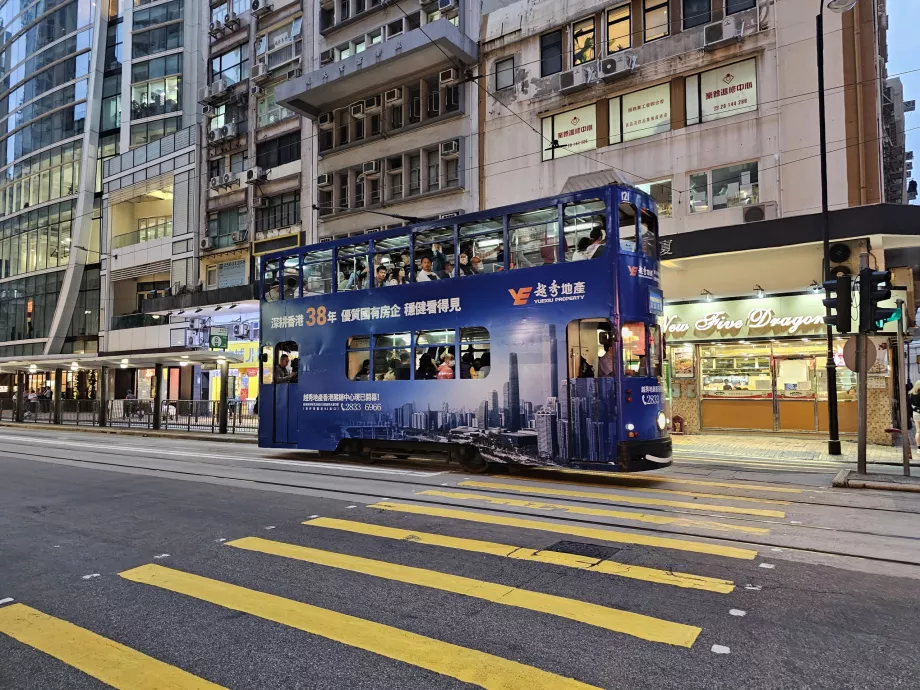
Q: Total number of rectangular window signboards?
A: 3